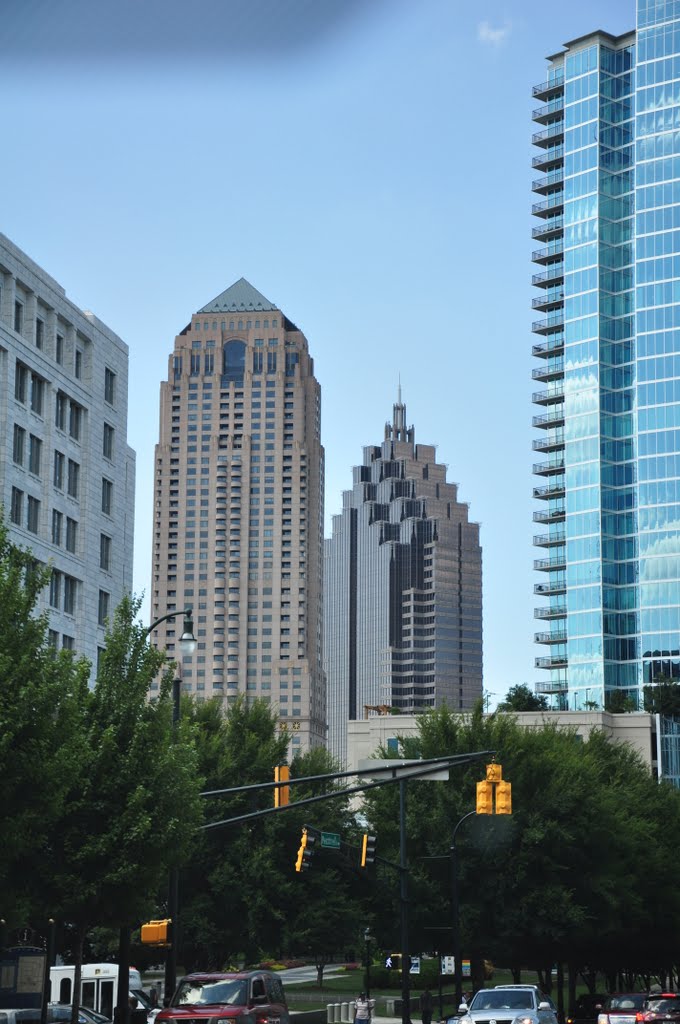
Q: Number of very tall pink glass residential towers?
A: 0